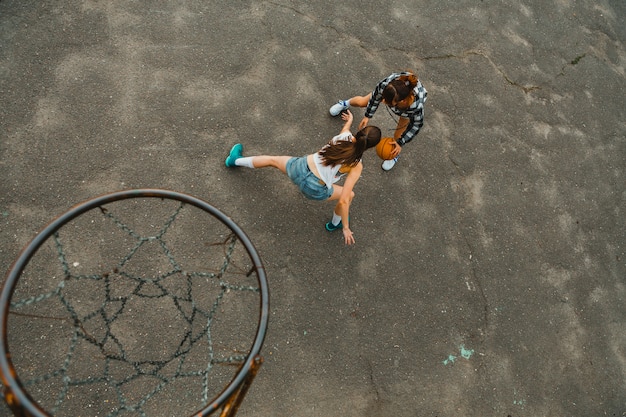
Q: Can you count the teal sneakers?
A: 2